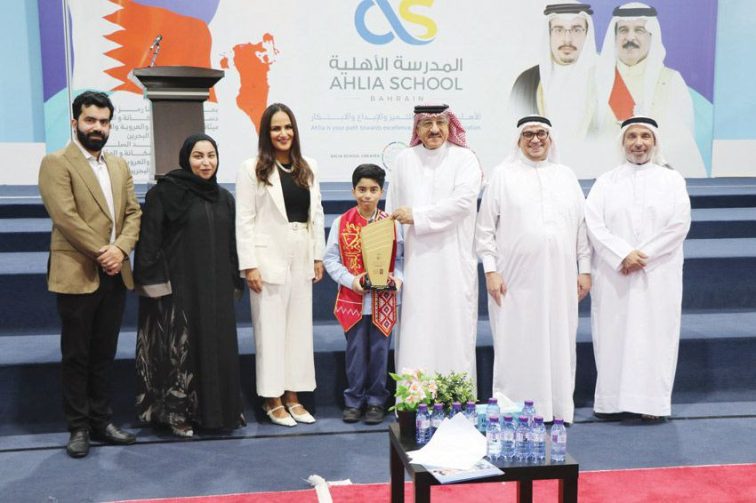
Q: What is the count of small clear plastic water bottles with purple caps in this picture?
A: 11